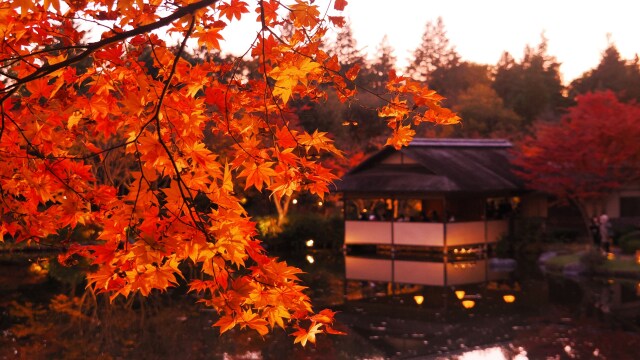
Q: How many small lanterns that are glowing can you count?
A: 4